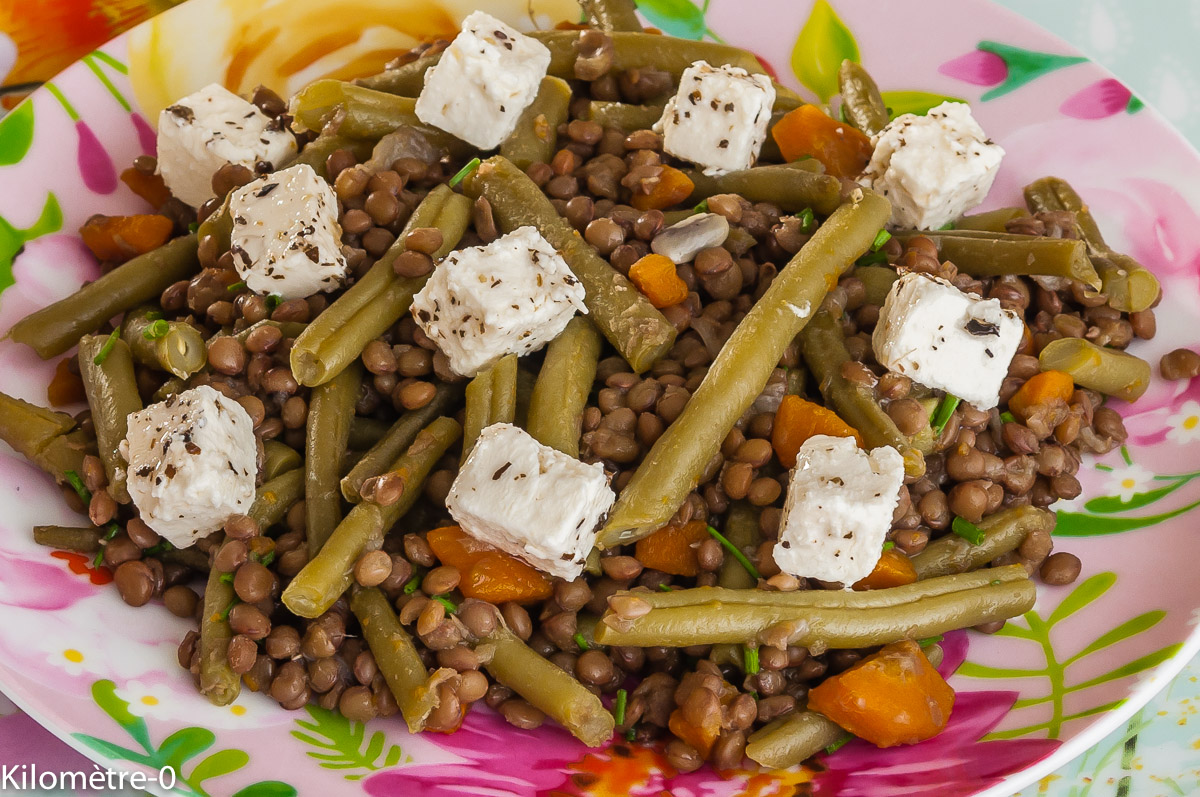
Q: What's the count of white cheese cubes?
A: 10